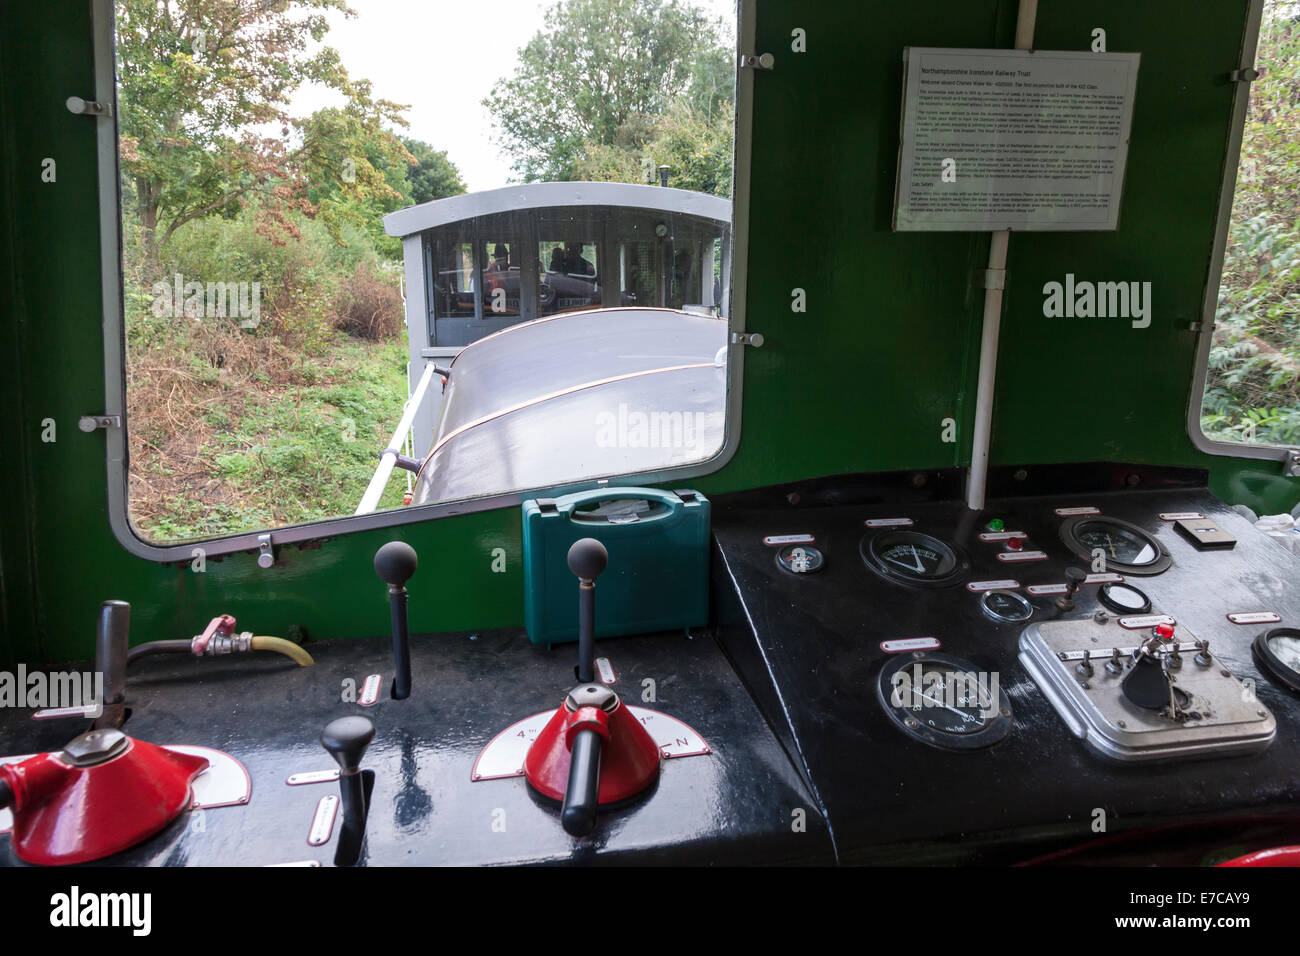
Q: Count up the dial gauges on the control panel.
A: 7